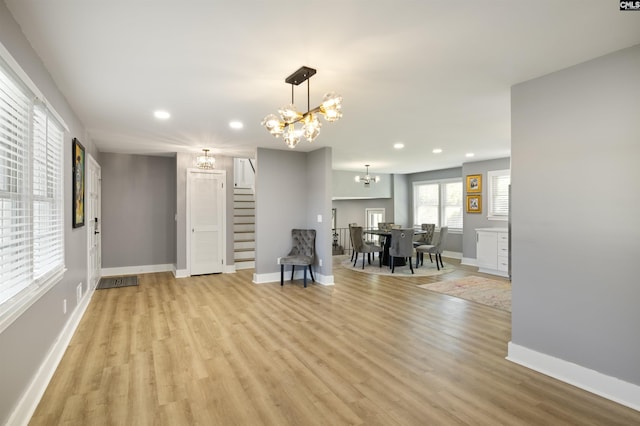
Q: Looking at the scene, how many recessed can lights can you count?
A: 5